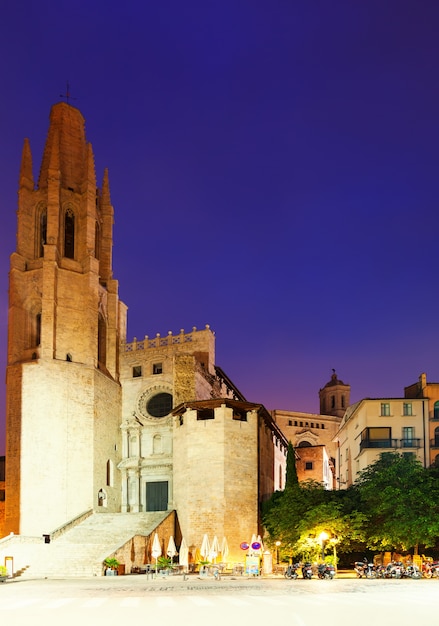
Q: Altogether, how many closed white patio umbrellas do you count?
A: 8